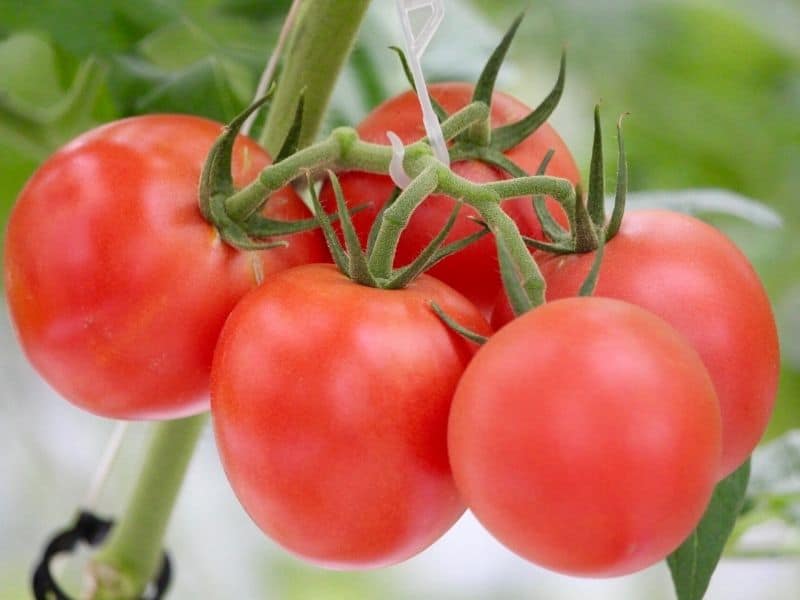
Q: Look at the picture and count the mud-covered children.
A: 0